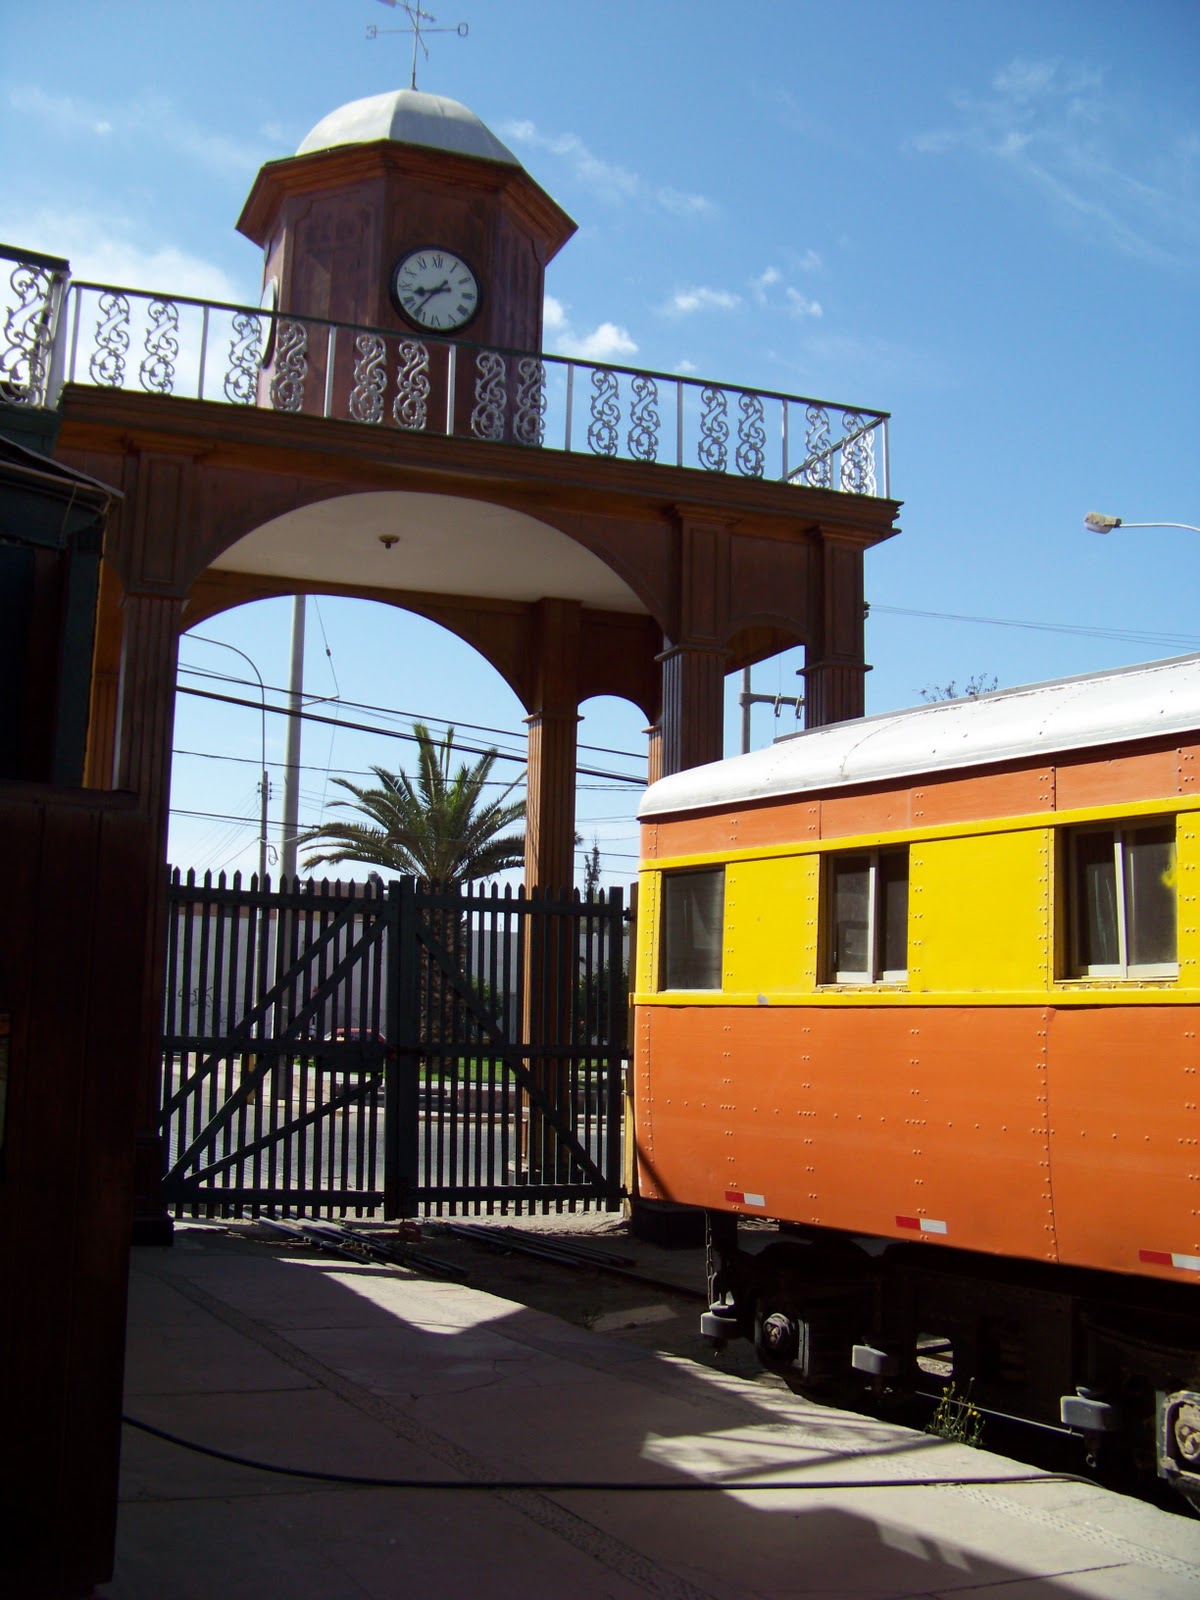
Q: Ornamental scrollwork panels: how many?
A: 15